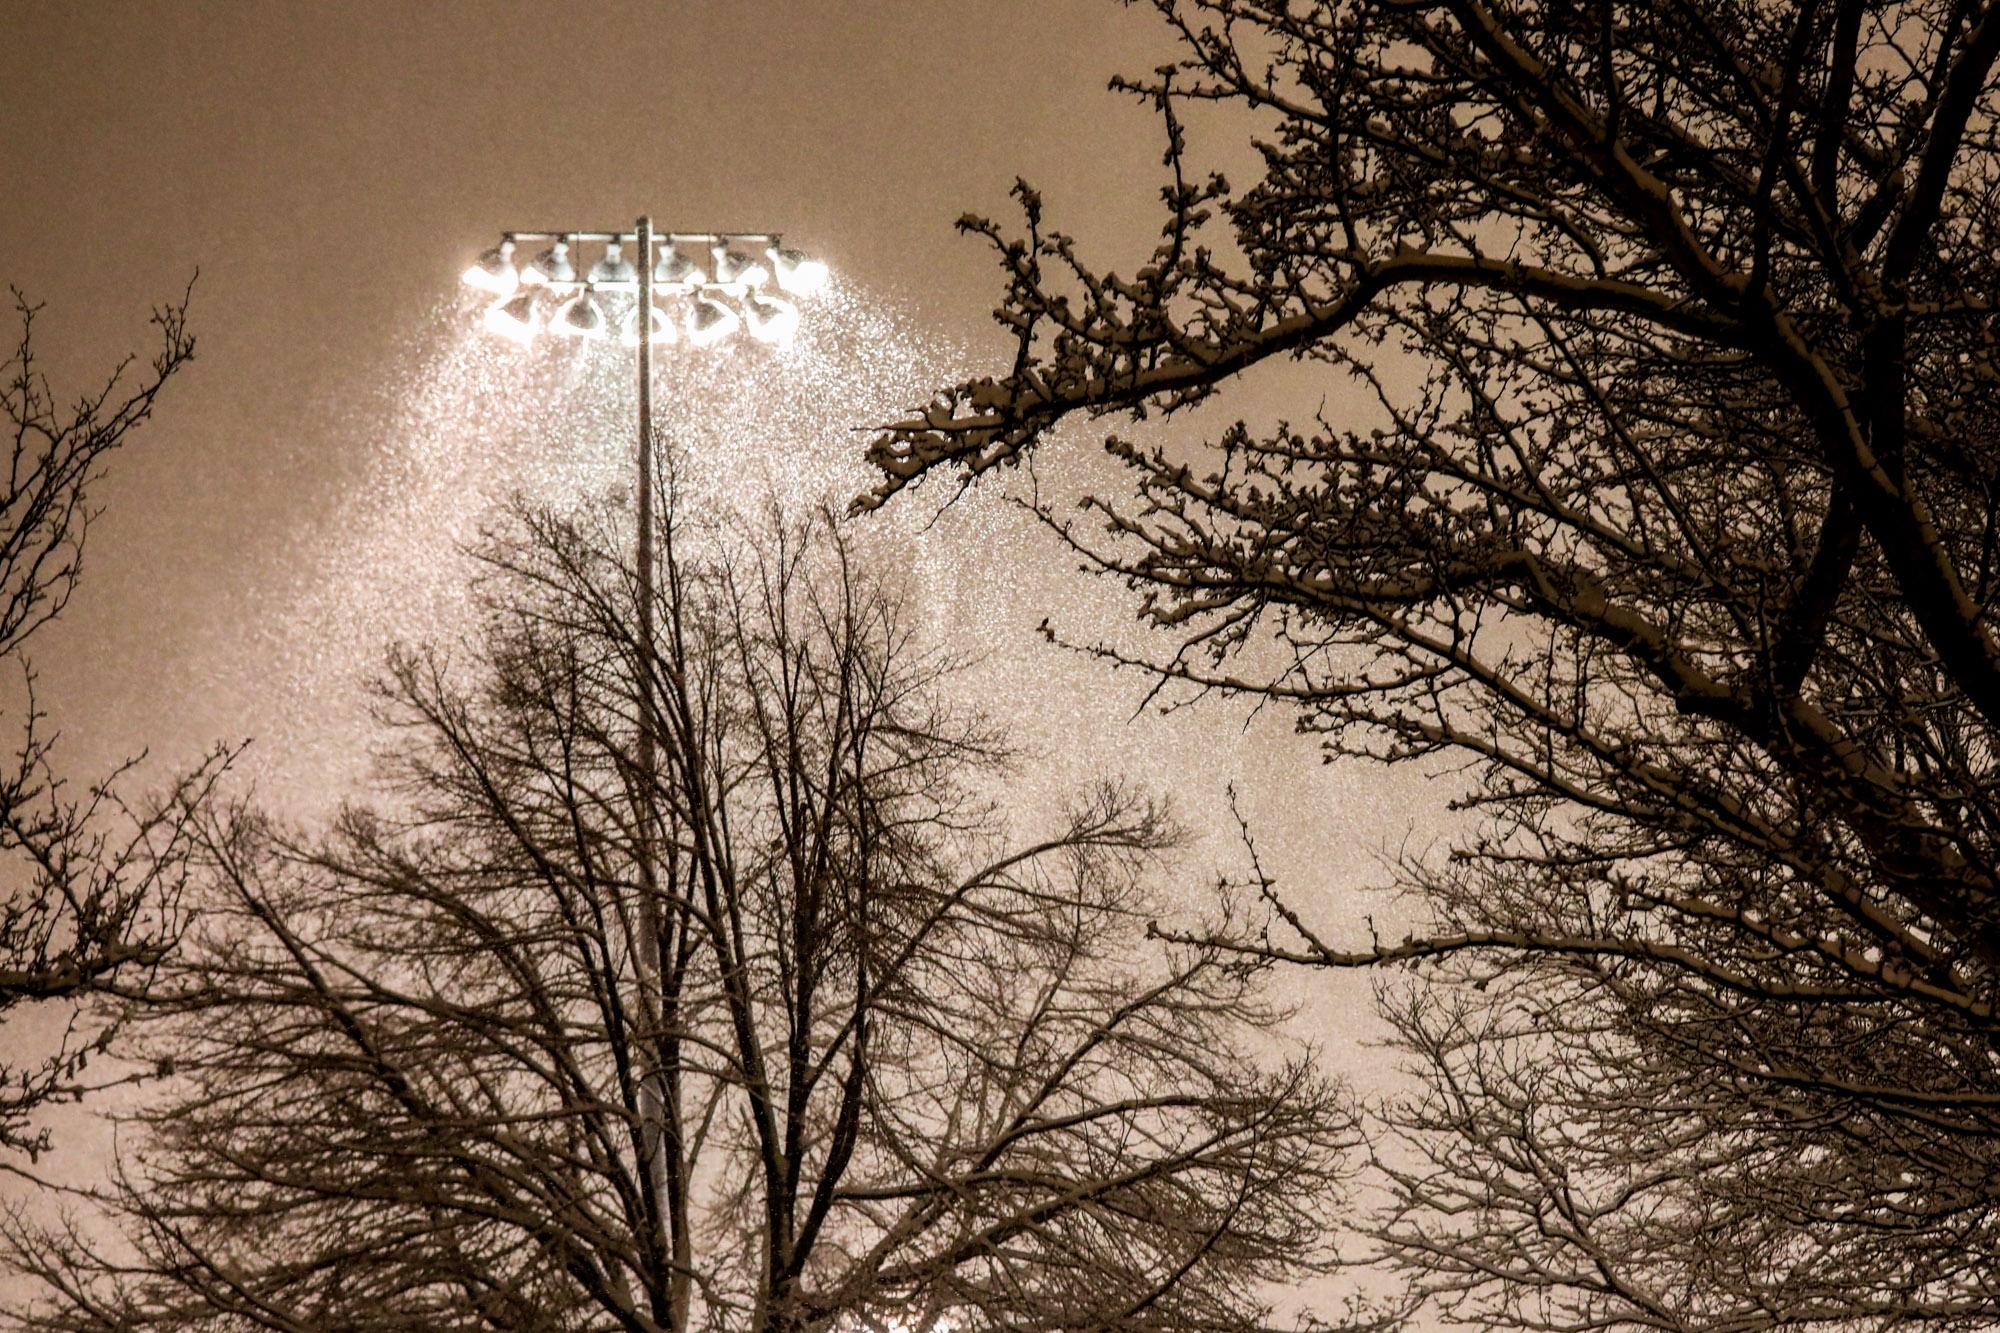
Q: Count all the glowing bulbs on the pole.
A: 11